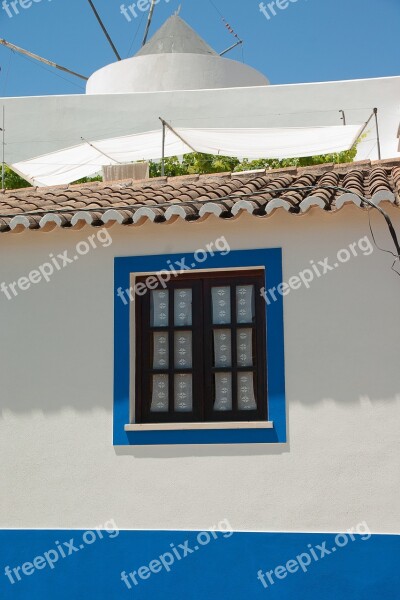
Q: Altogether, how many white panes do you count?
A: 12